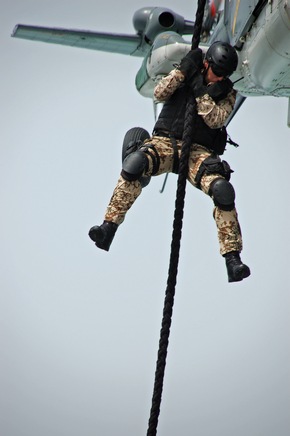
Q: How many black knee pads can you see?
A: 2